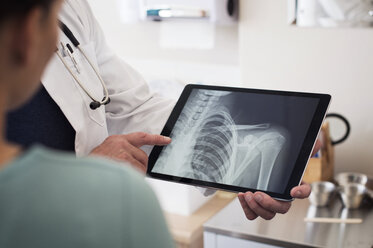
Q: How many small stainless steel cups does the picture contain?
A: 3